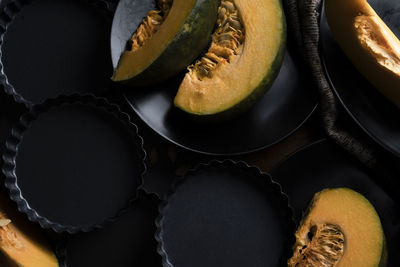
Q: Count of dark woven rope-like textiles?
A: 1